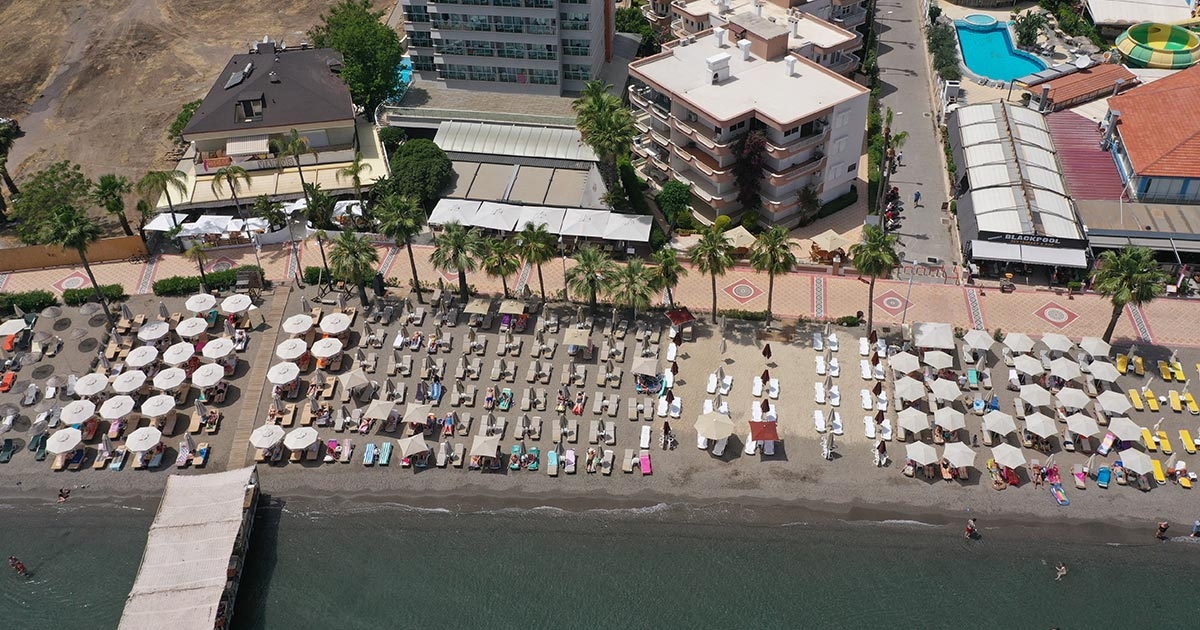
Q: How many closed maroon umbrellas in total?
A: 12